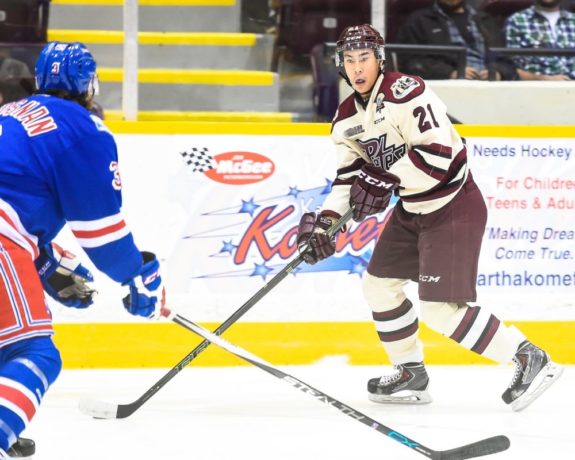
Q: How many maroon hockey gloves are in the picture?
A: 2